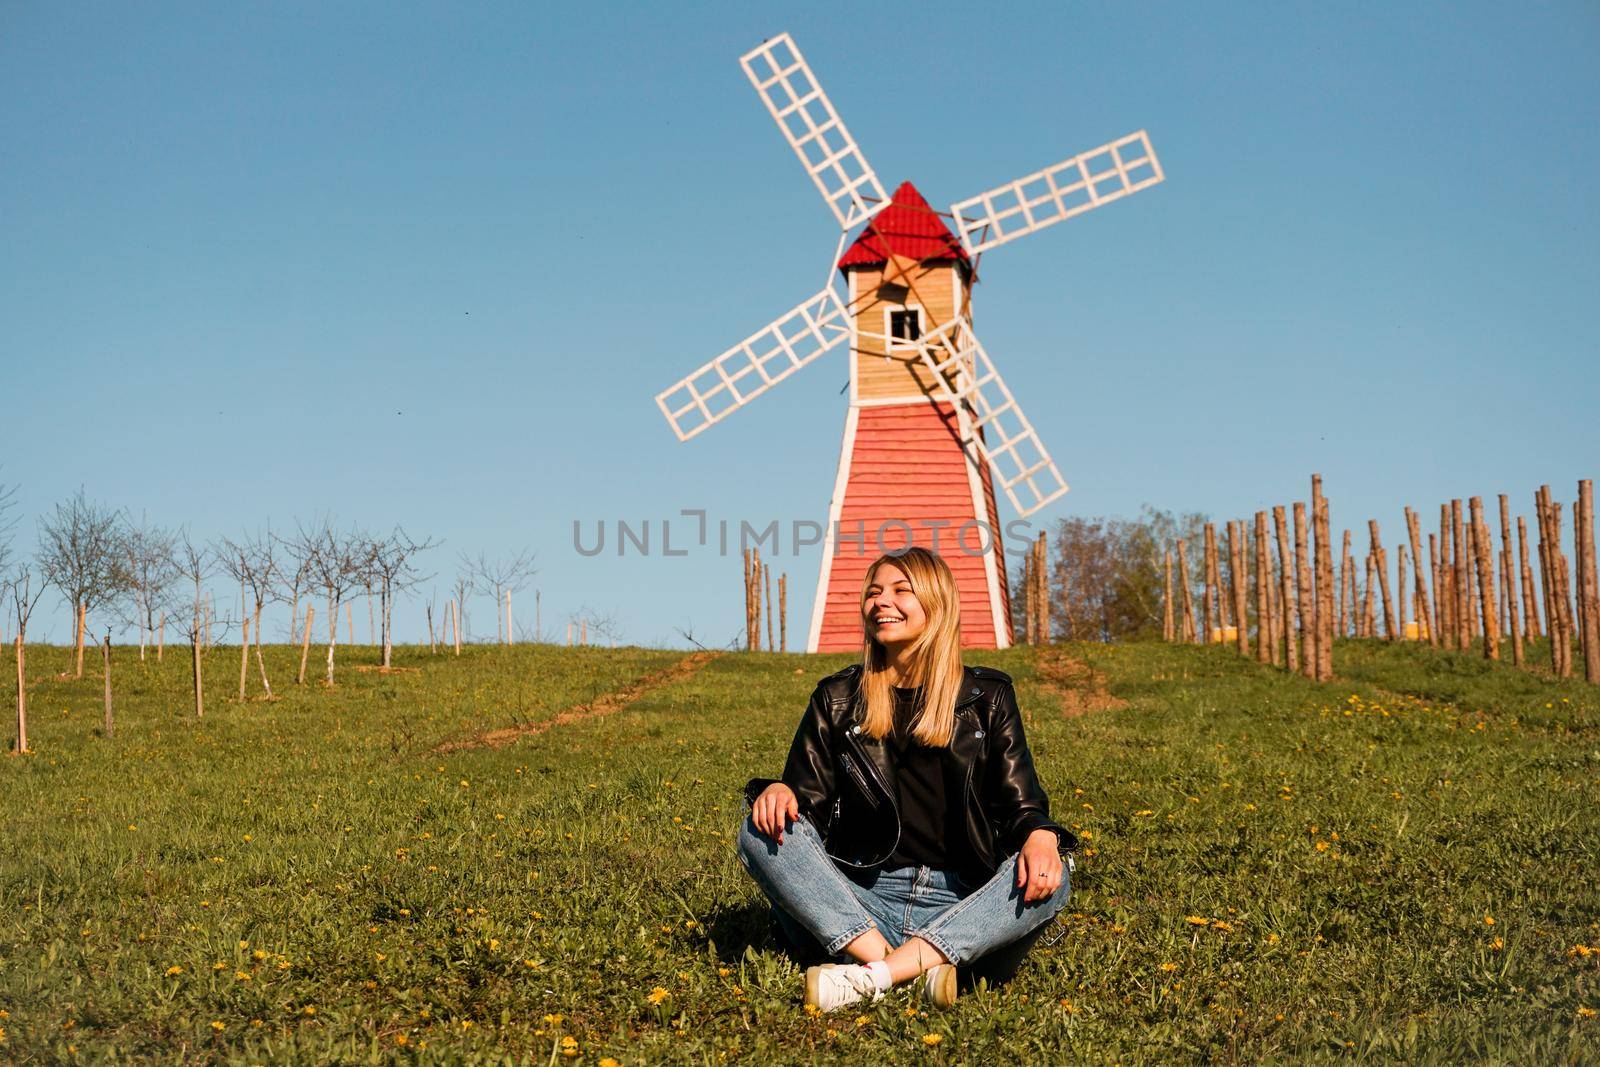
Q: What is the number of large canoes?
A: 0